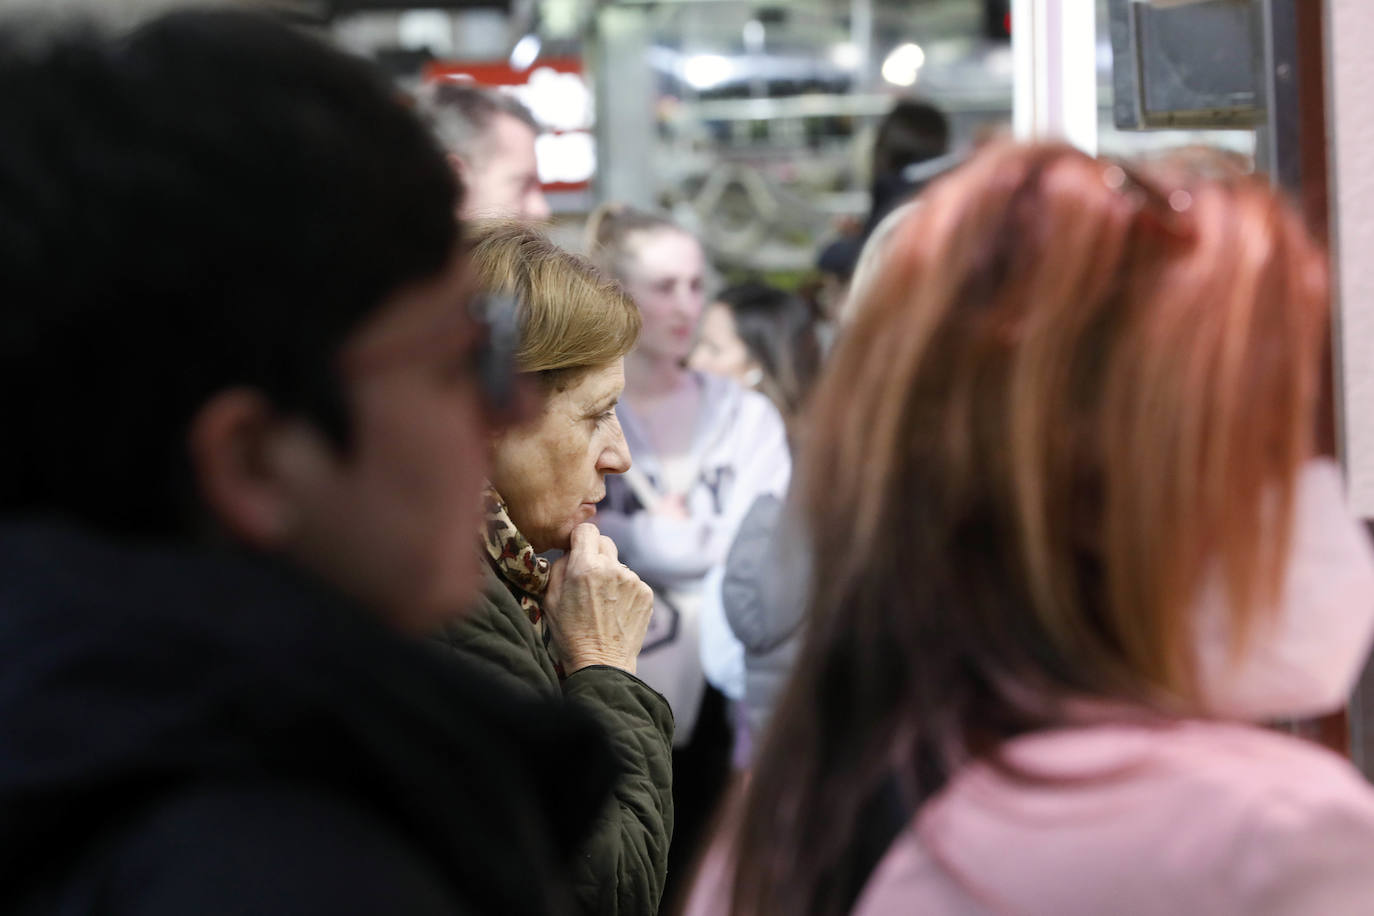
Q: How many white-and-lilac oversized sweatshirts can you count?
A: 1